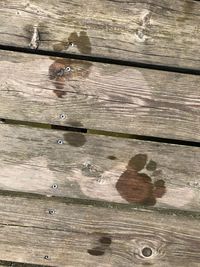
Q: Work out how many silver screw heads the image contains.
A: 7